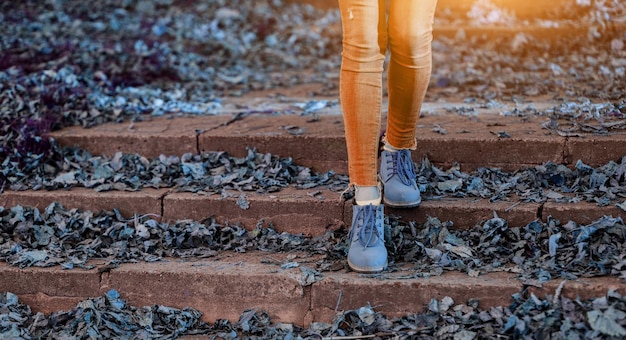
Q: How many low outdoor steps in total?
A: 3